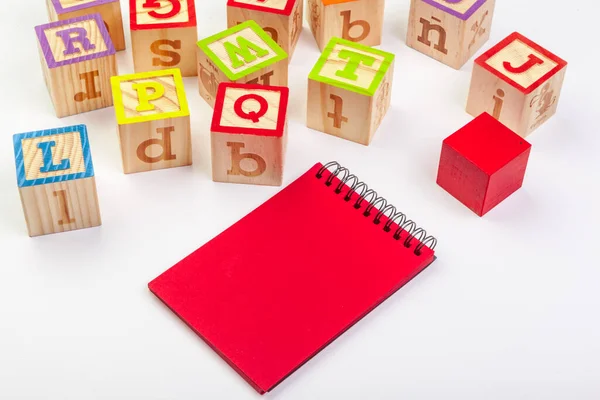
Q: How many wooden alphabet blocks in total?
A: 12